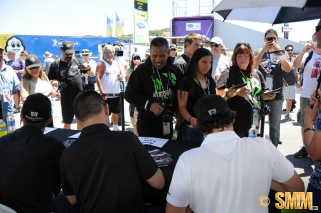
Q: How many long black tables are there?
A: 1